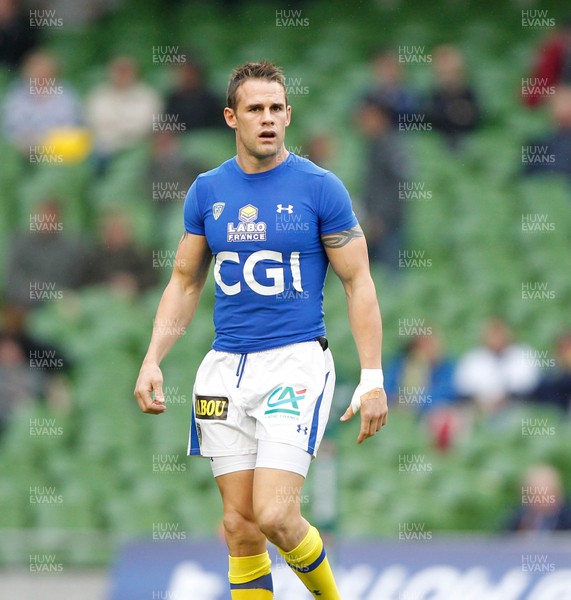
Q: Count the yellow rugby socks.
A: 2